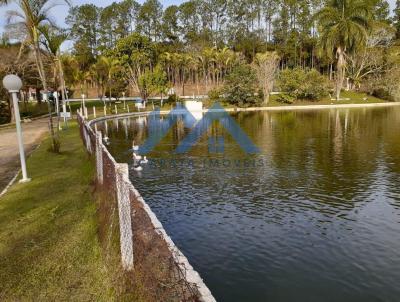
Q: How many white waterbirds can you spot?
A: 5